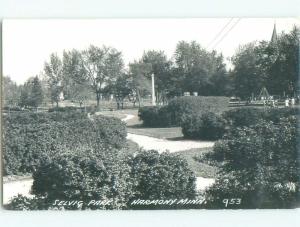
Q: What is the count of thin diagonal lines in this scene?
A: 2